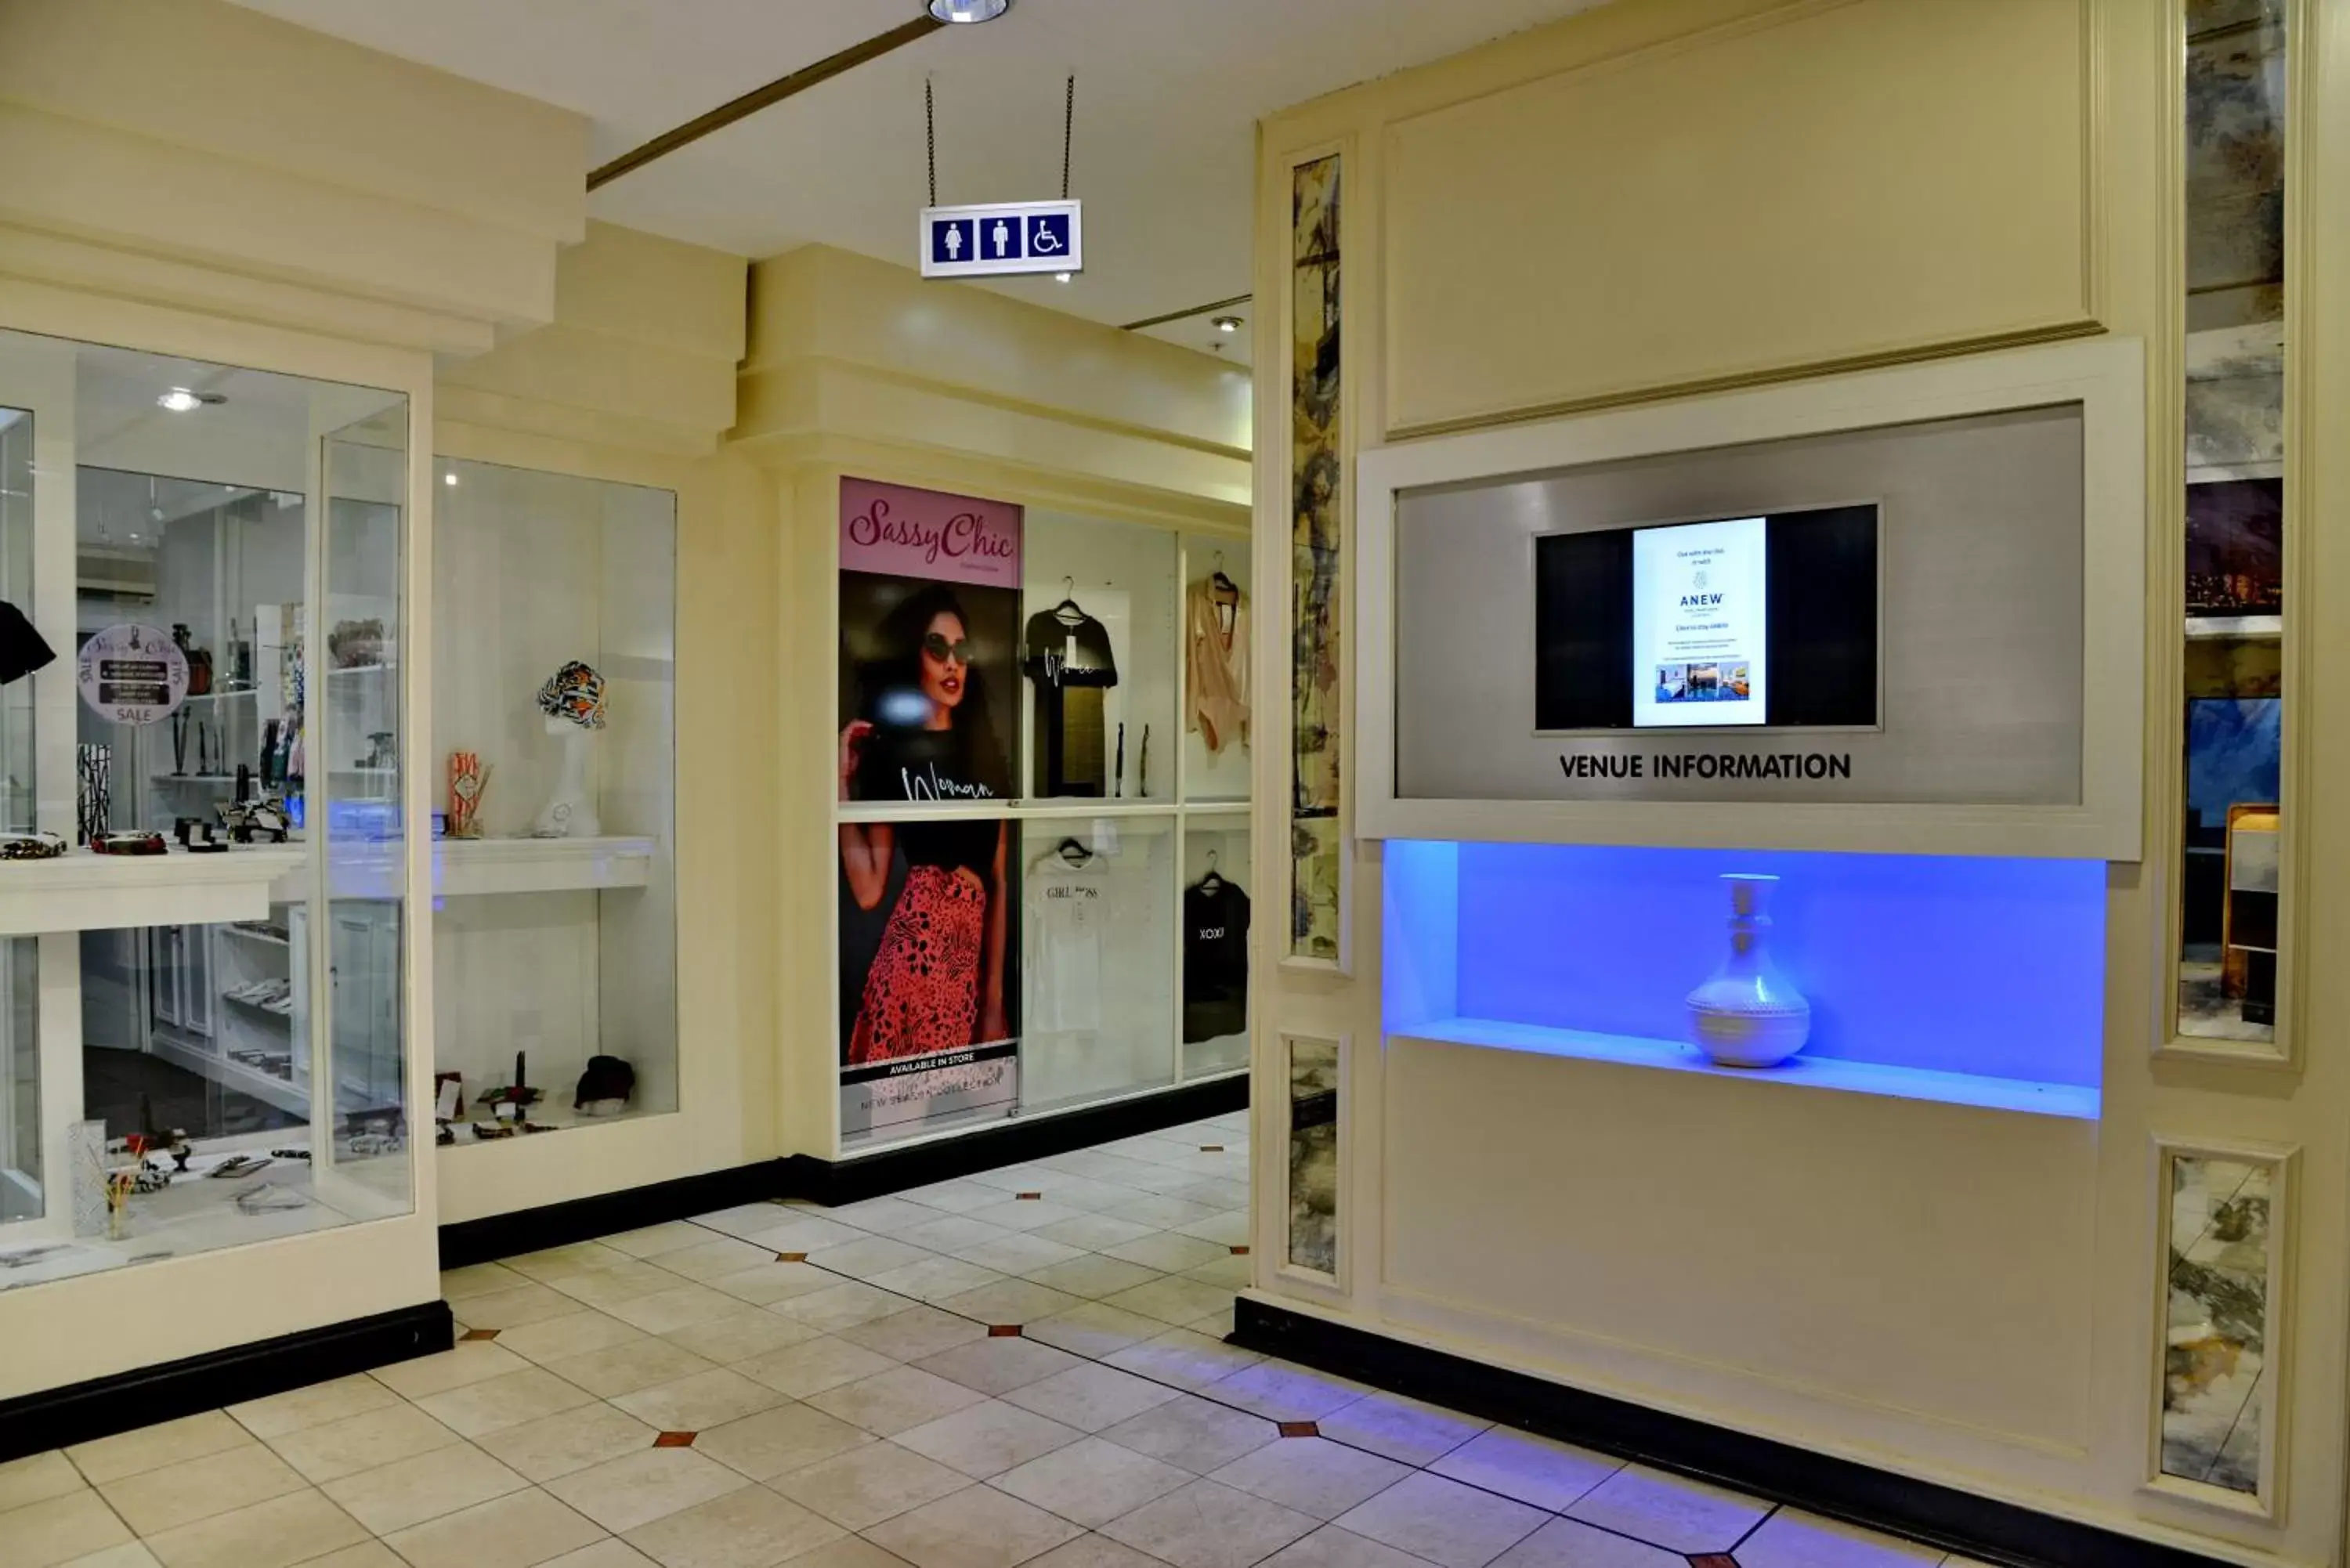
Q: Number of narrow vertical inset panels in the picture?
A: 4